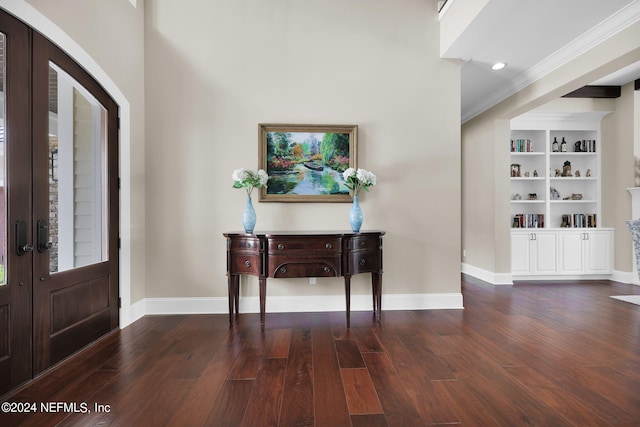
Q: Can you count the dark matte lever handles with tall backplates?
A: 2